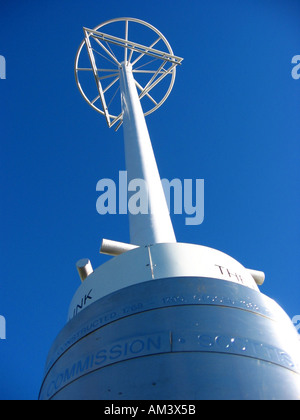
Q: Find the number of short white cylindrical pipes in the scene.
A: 3